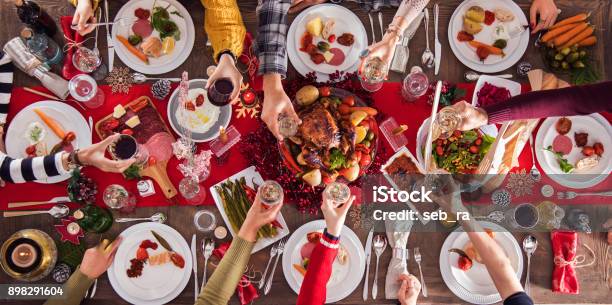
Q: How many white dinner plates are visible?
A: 8